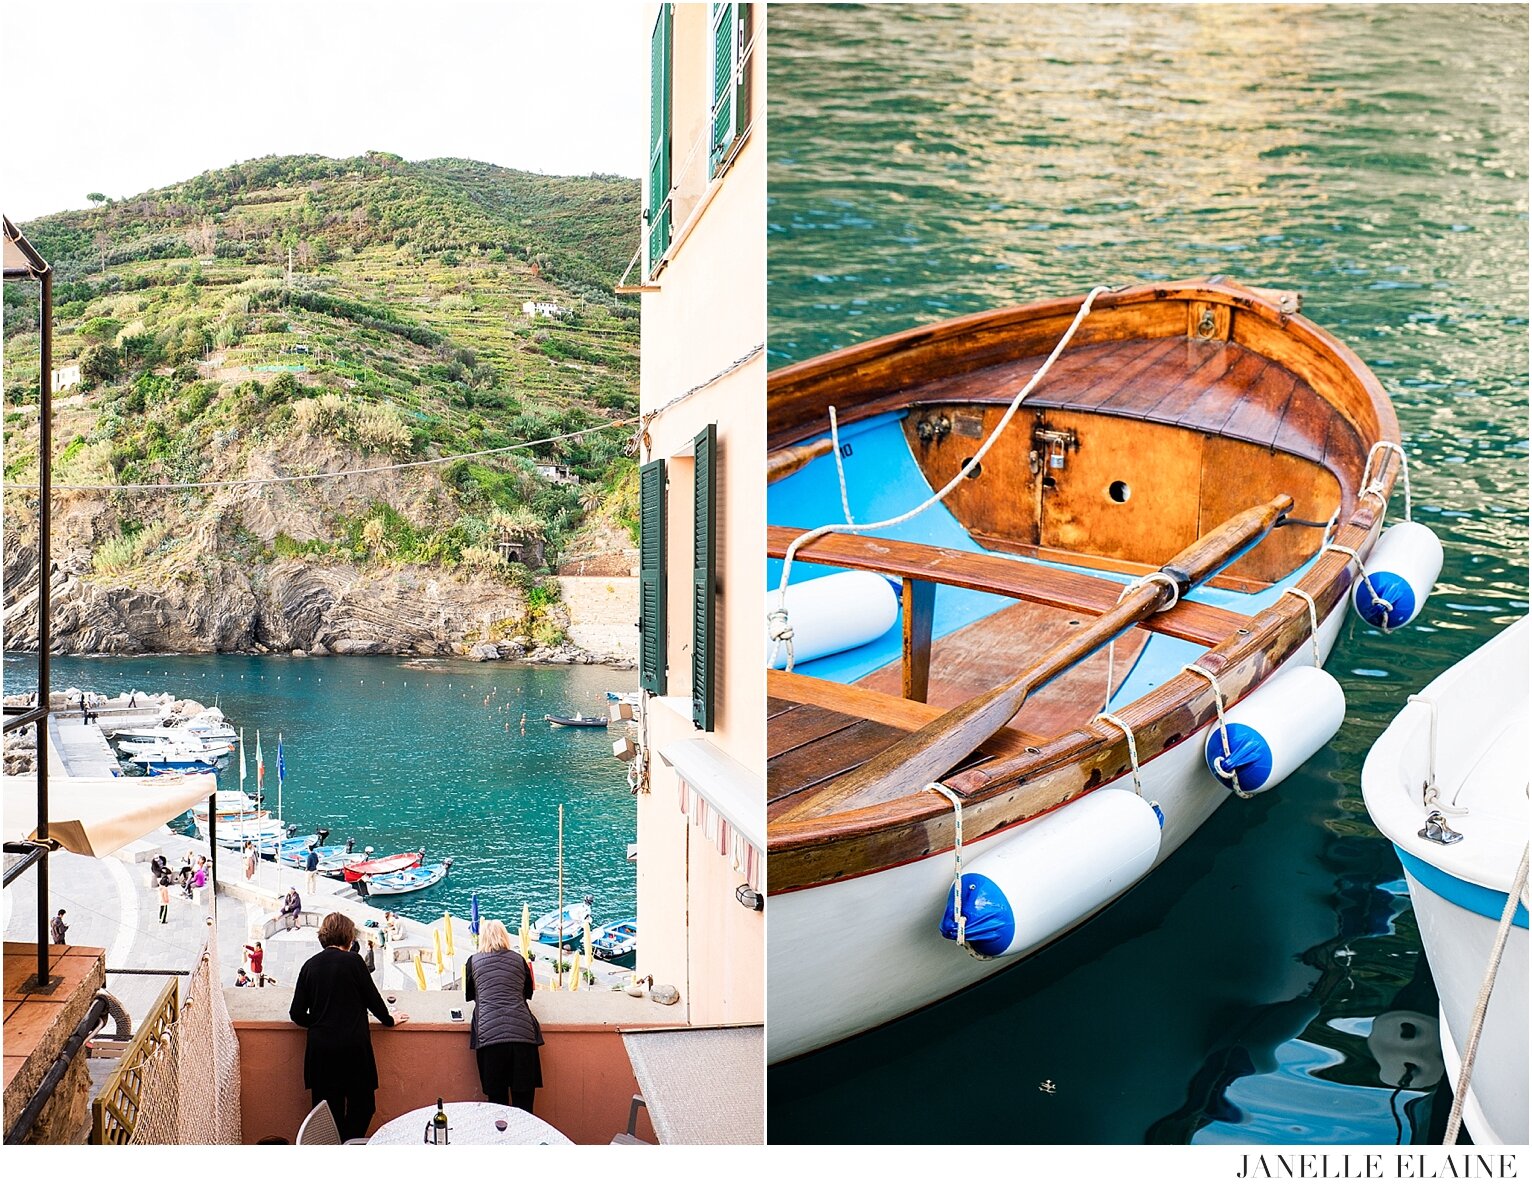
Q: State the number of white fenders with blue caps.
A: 4